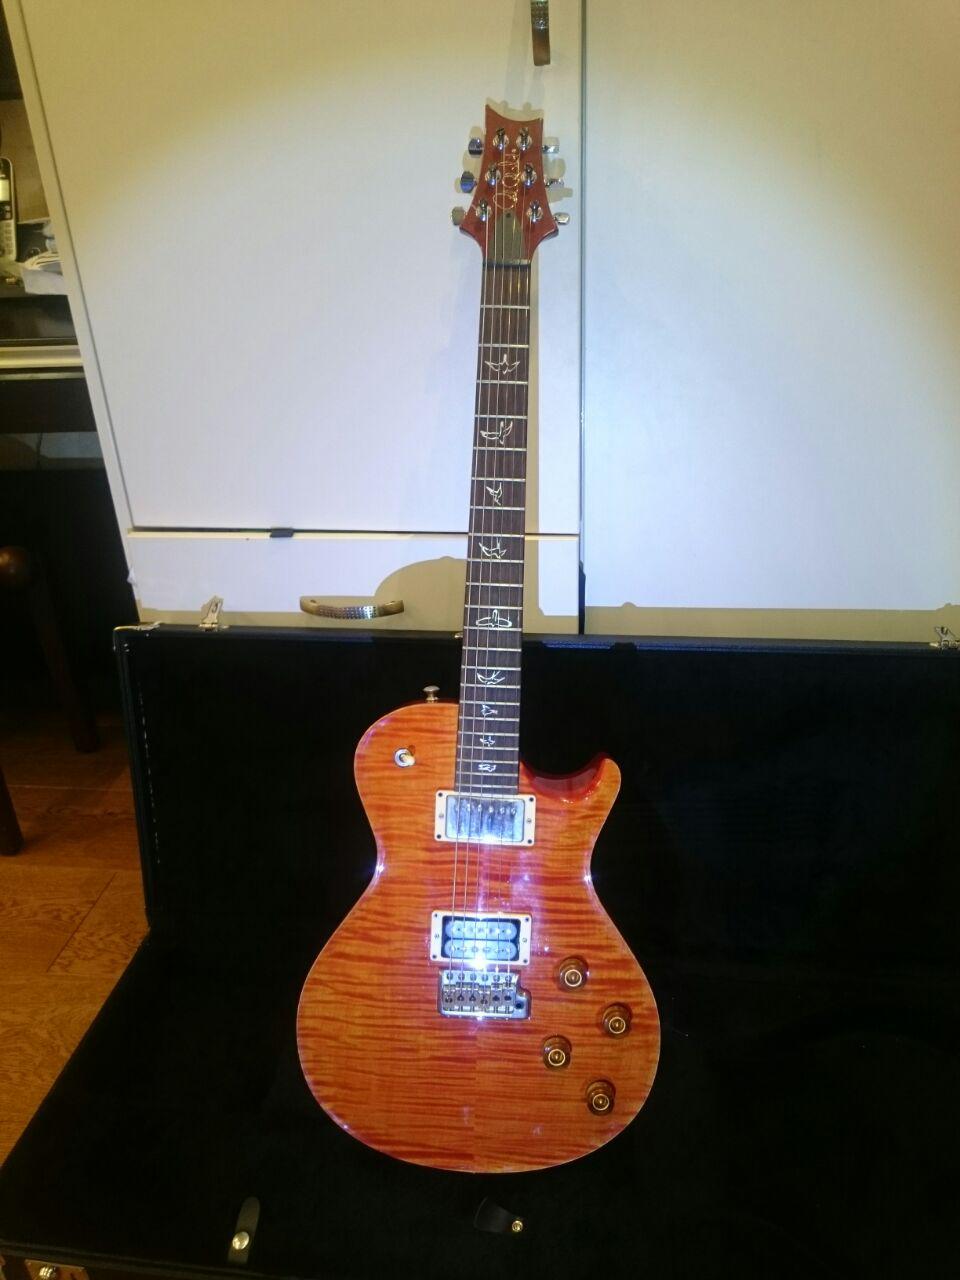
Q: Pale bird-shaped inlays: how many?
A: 9